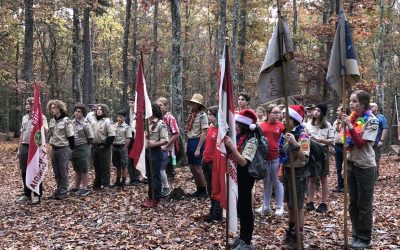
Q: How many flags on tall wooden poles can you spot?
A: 5